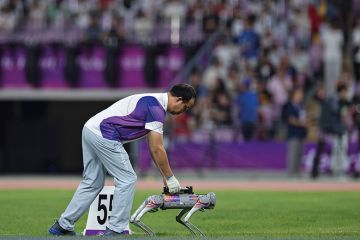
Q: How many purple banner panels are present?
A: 5